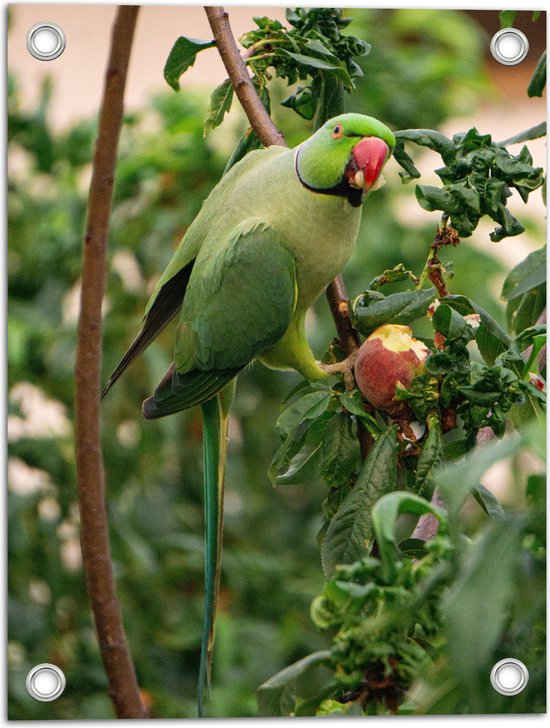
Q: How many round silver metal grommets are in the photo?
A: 4